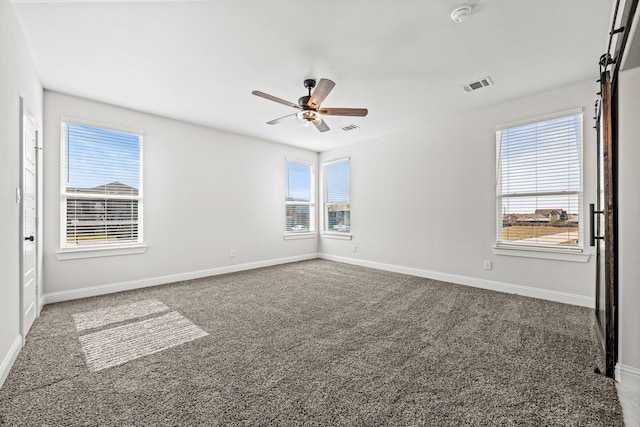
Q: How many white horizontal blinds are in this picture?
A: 4